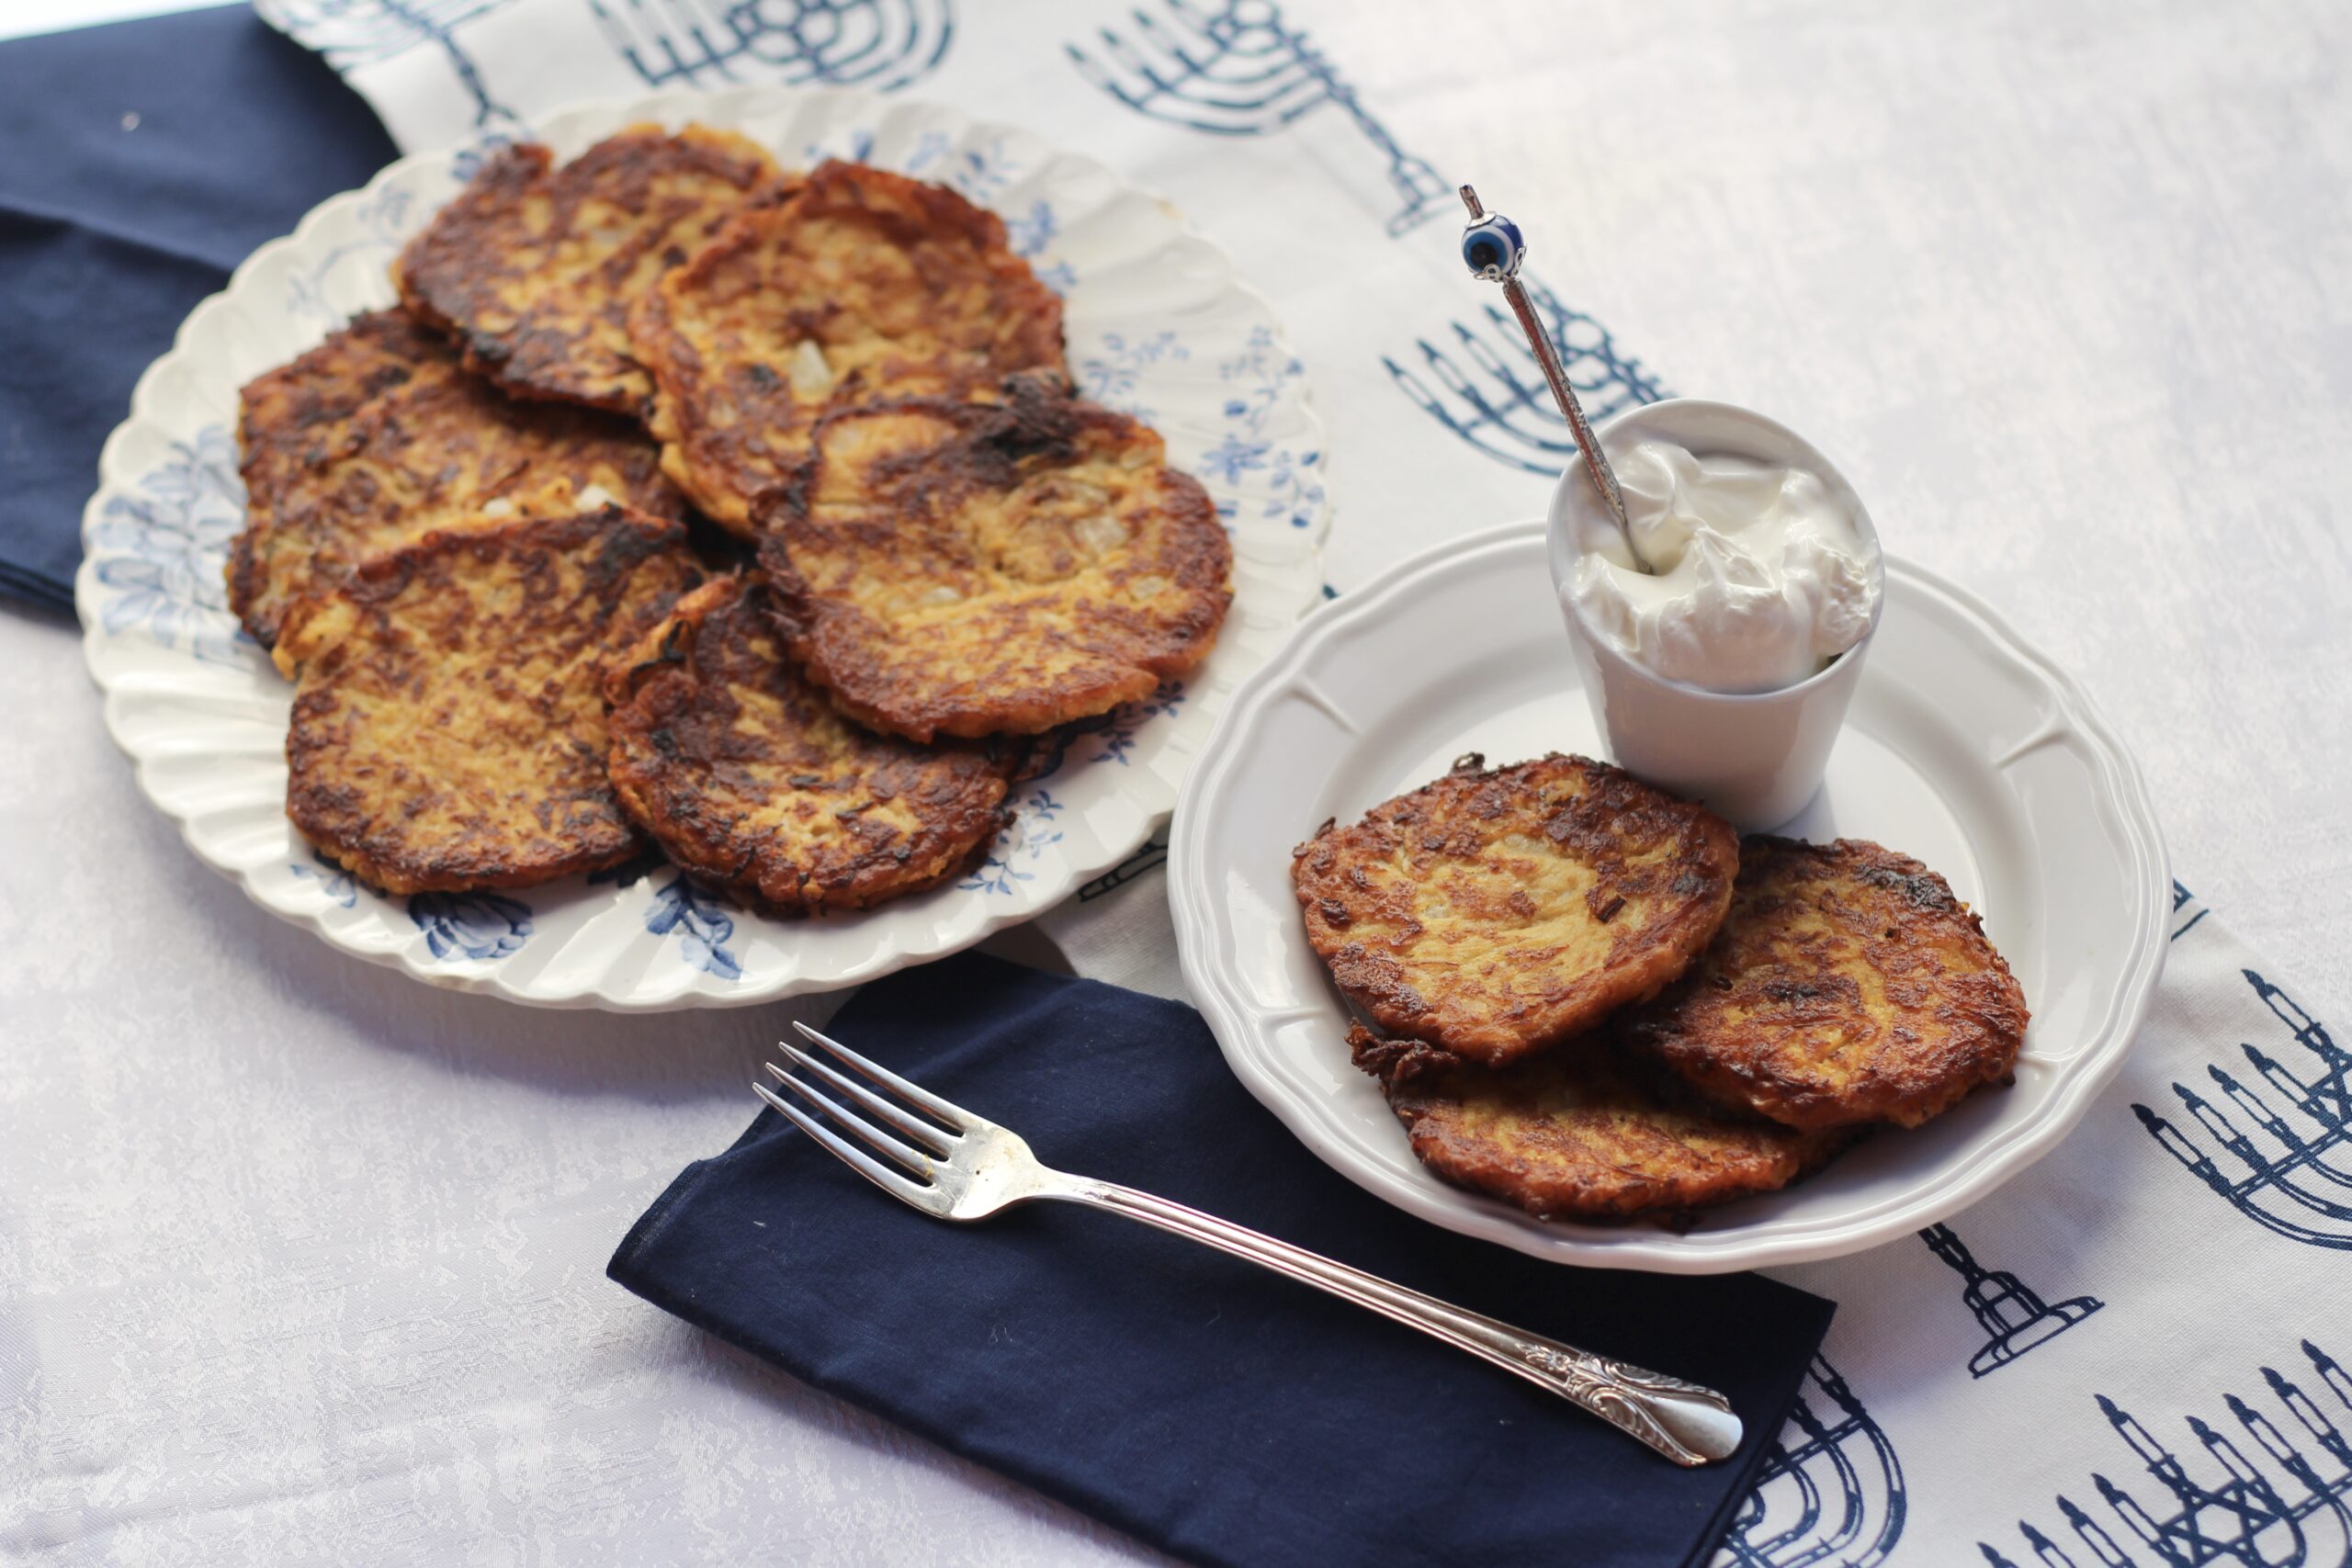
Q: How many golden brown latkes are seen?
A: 9